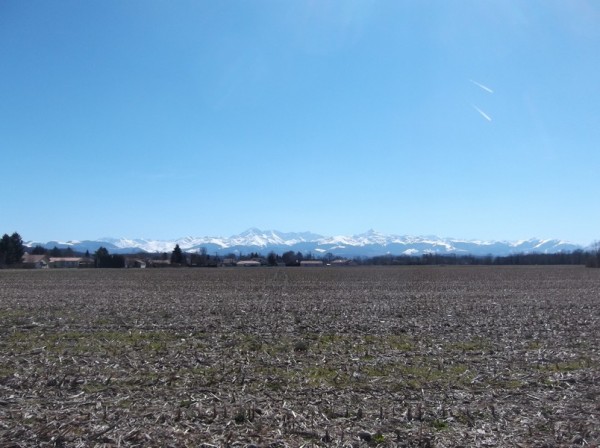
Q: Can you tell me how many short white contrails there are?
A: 2